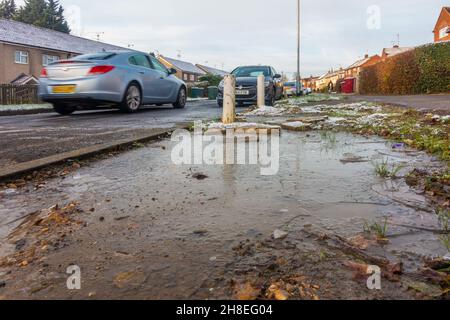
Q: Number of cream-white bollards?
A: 2